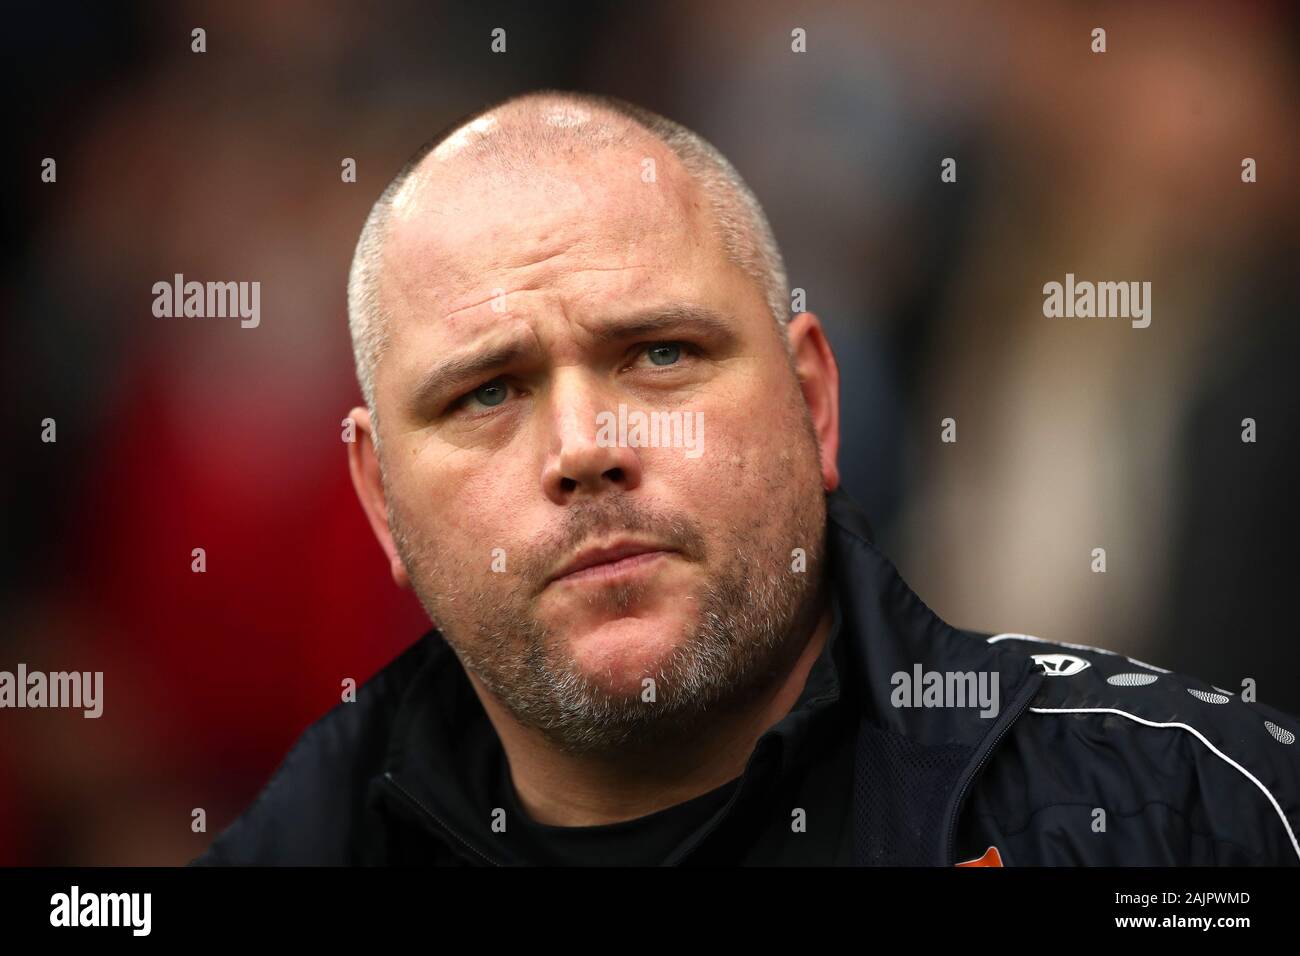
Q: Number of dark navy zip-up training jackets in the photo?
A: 1